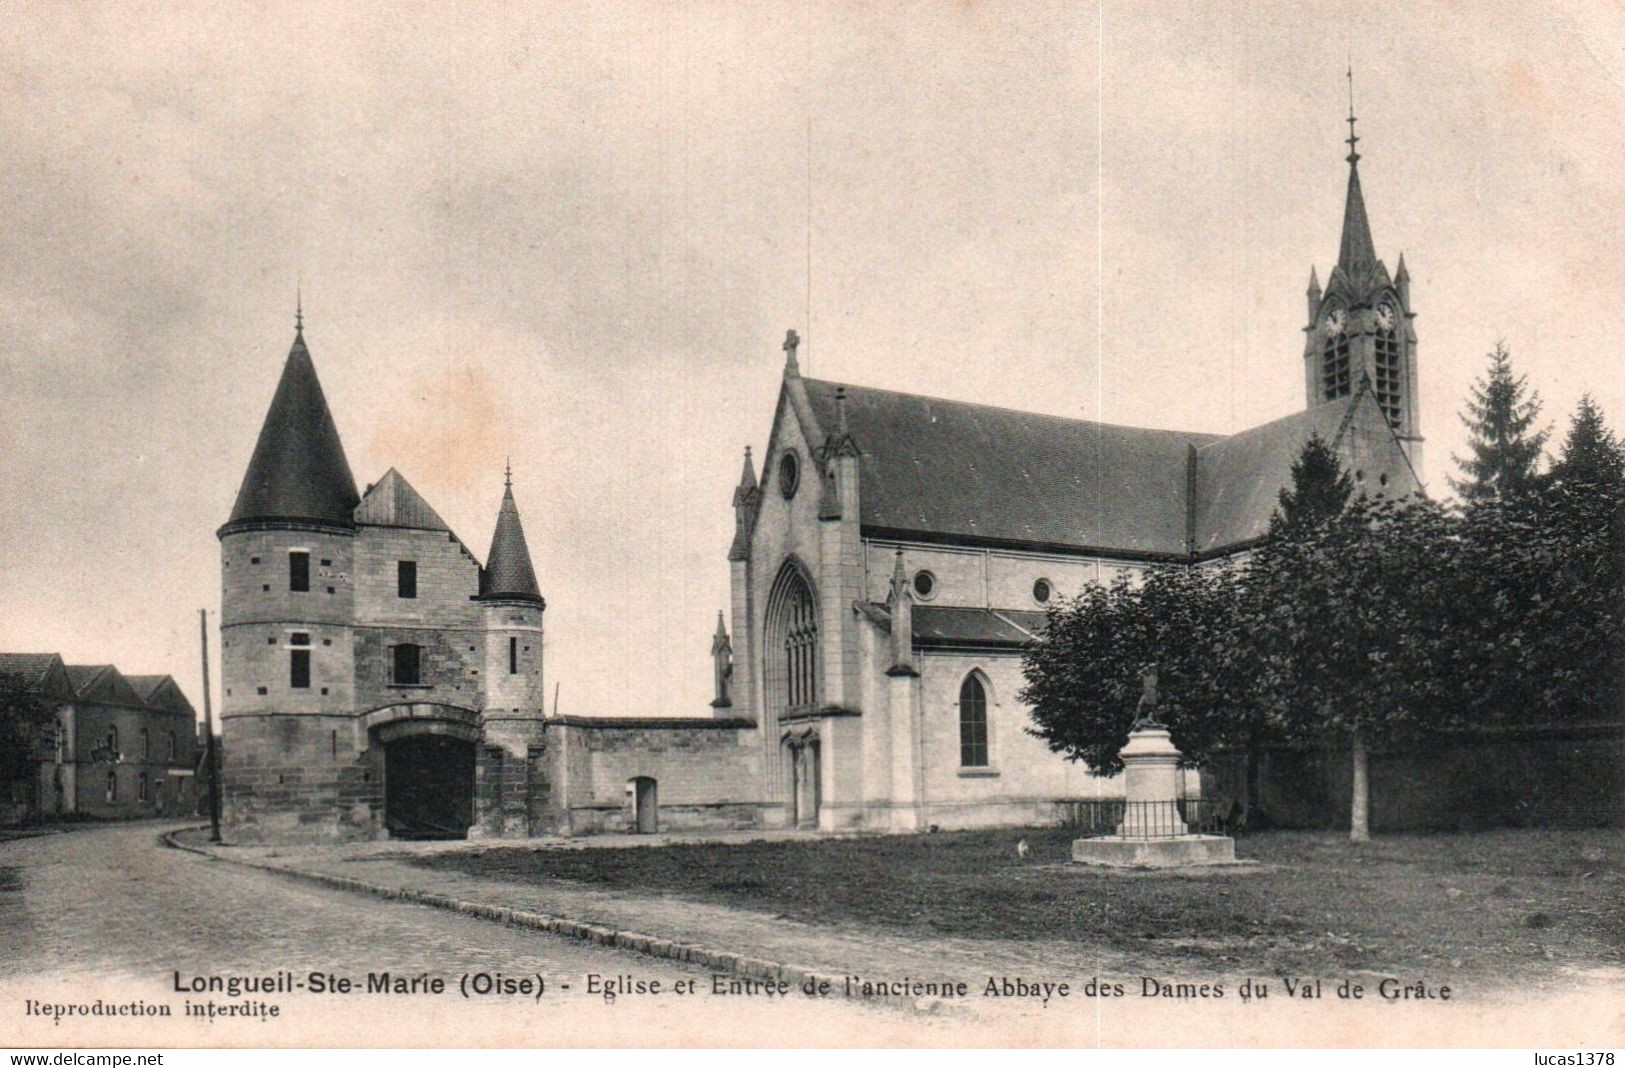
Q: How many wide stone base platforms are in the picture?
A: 1